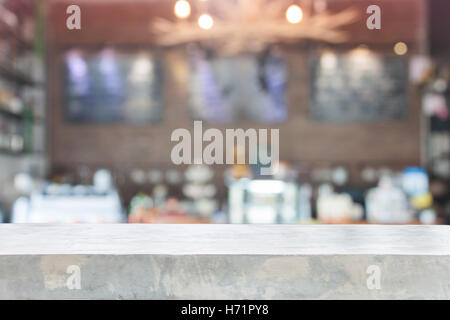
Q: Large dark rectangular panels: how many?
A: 3